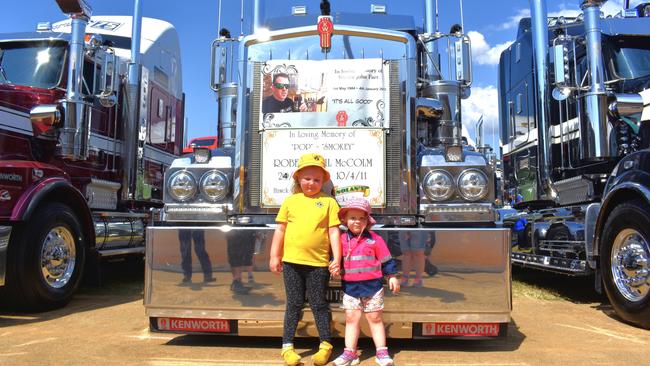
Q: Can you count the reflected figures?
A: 3